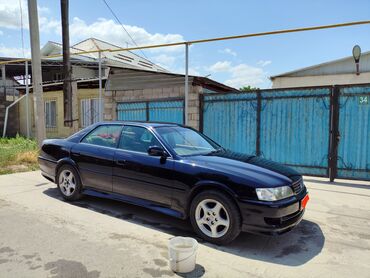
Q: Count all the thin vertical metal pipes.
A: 3